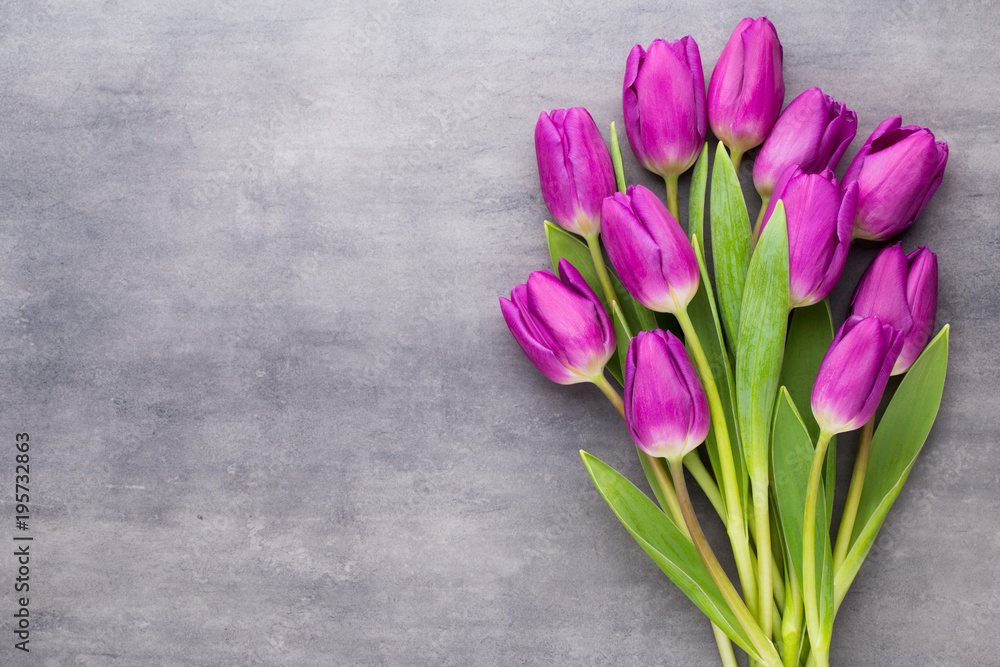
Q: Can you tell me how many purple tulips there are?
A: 11